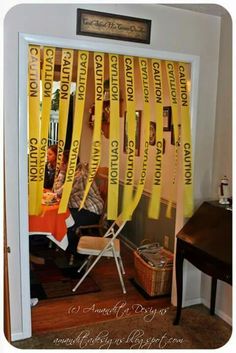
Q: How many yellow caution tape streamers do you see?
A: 11